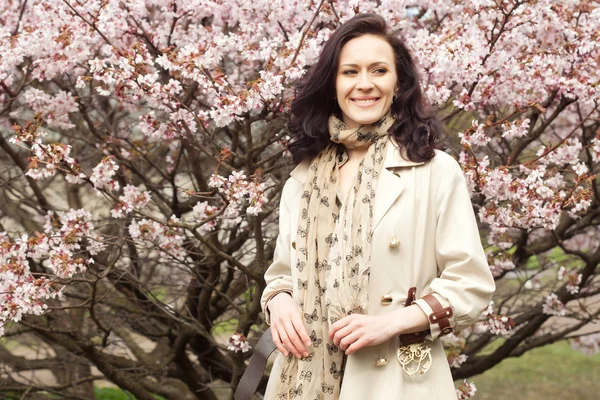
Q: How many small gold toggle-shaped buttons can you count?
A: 3